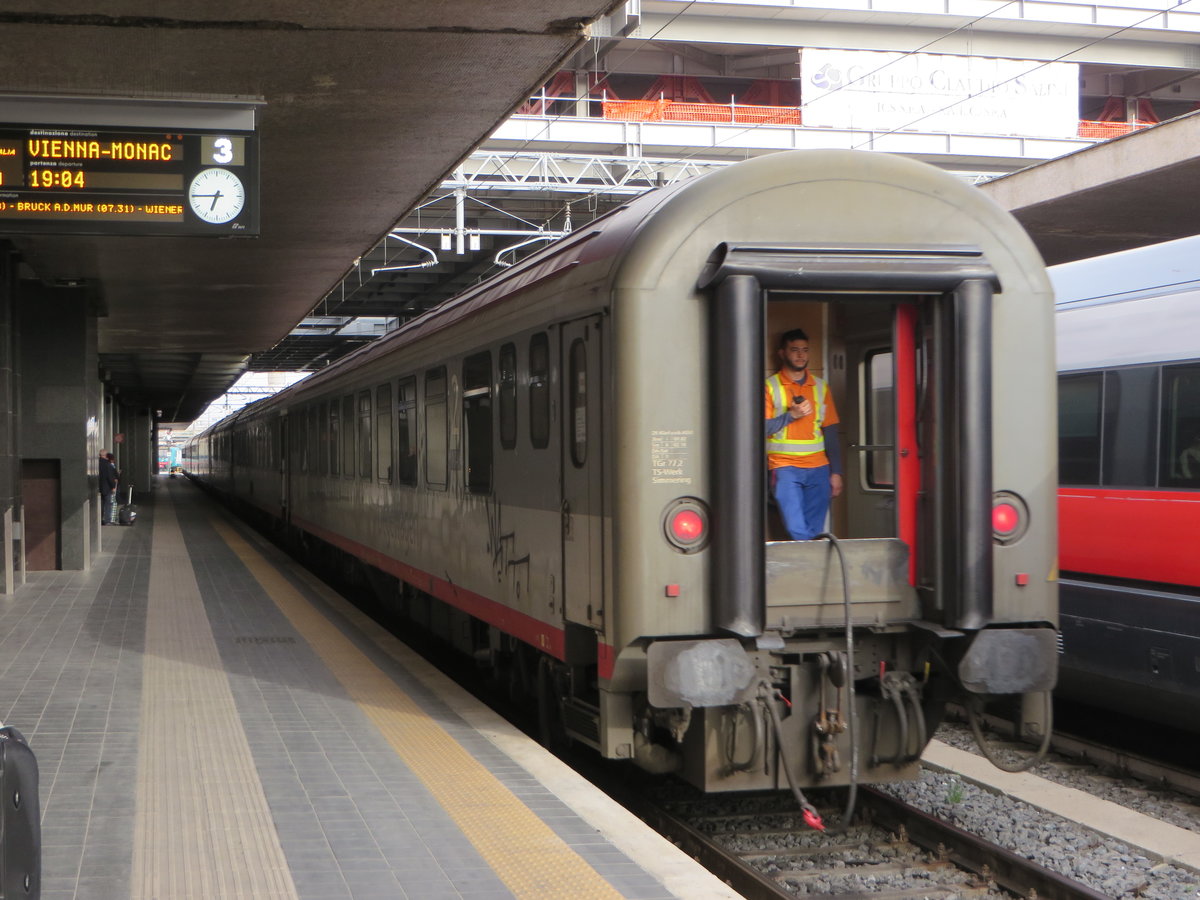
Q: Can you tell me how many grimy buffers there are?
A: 2